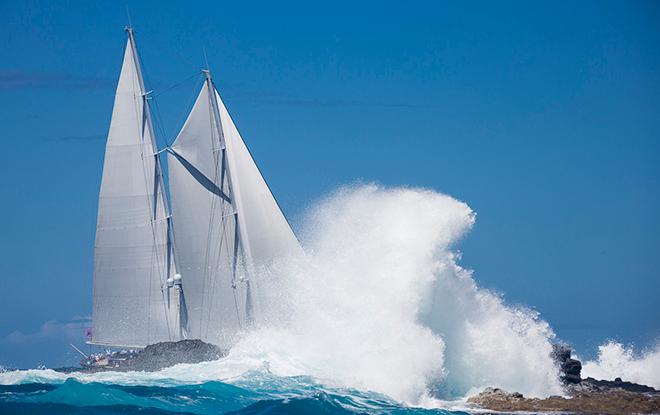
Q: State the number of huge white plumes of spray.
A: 1